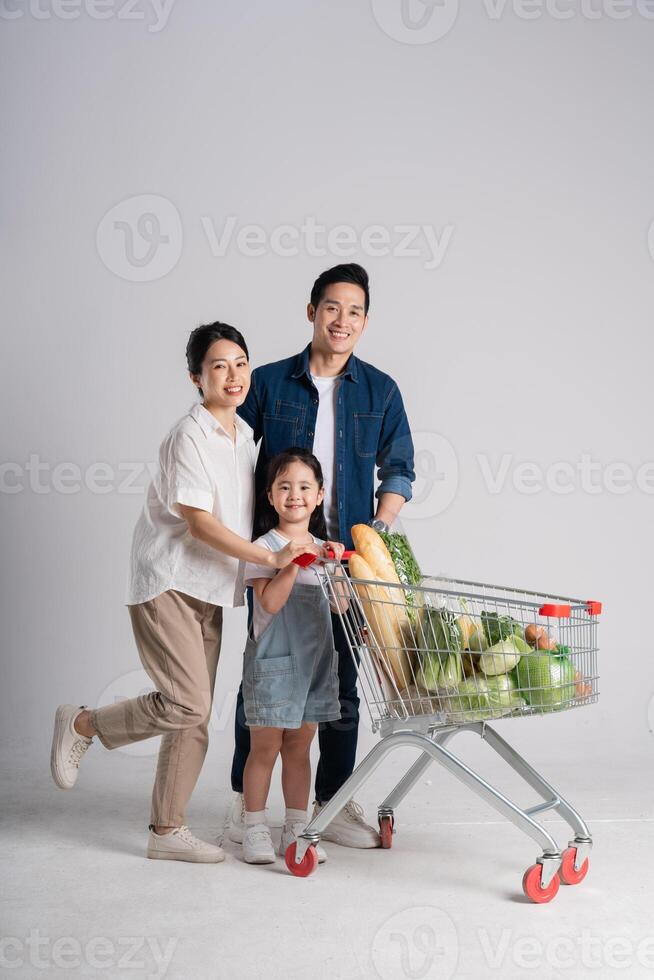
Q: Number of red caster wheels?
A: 4